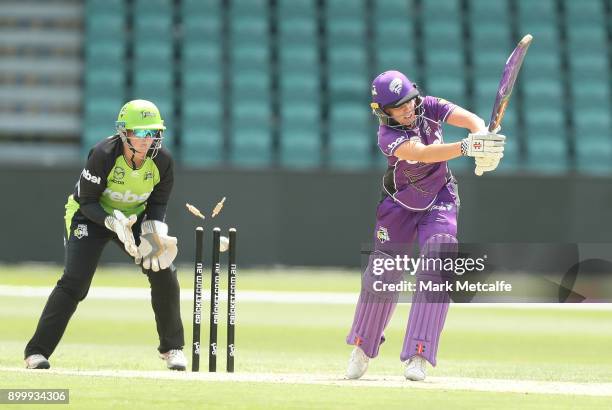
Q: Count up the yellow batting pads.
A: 0